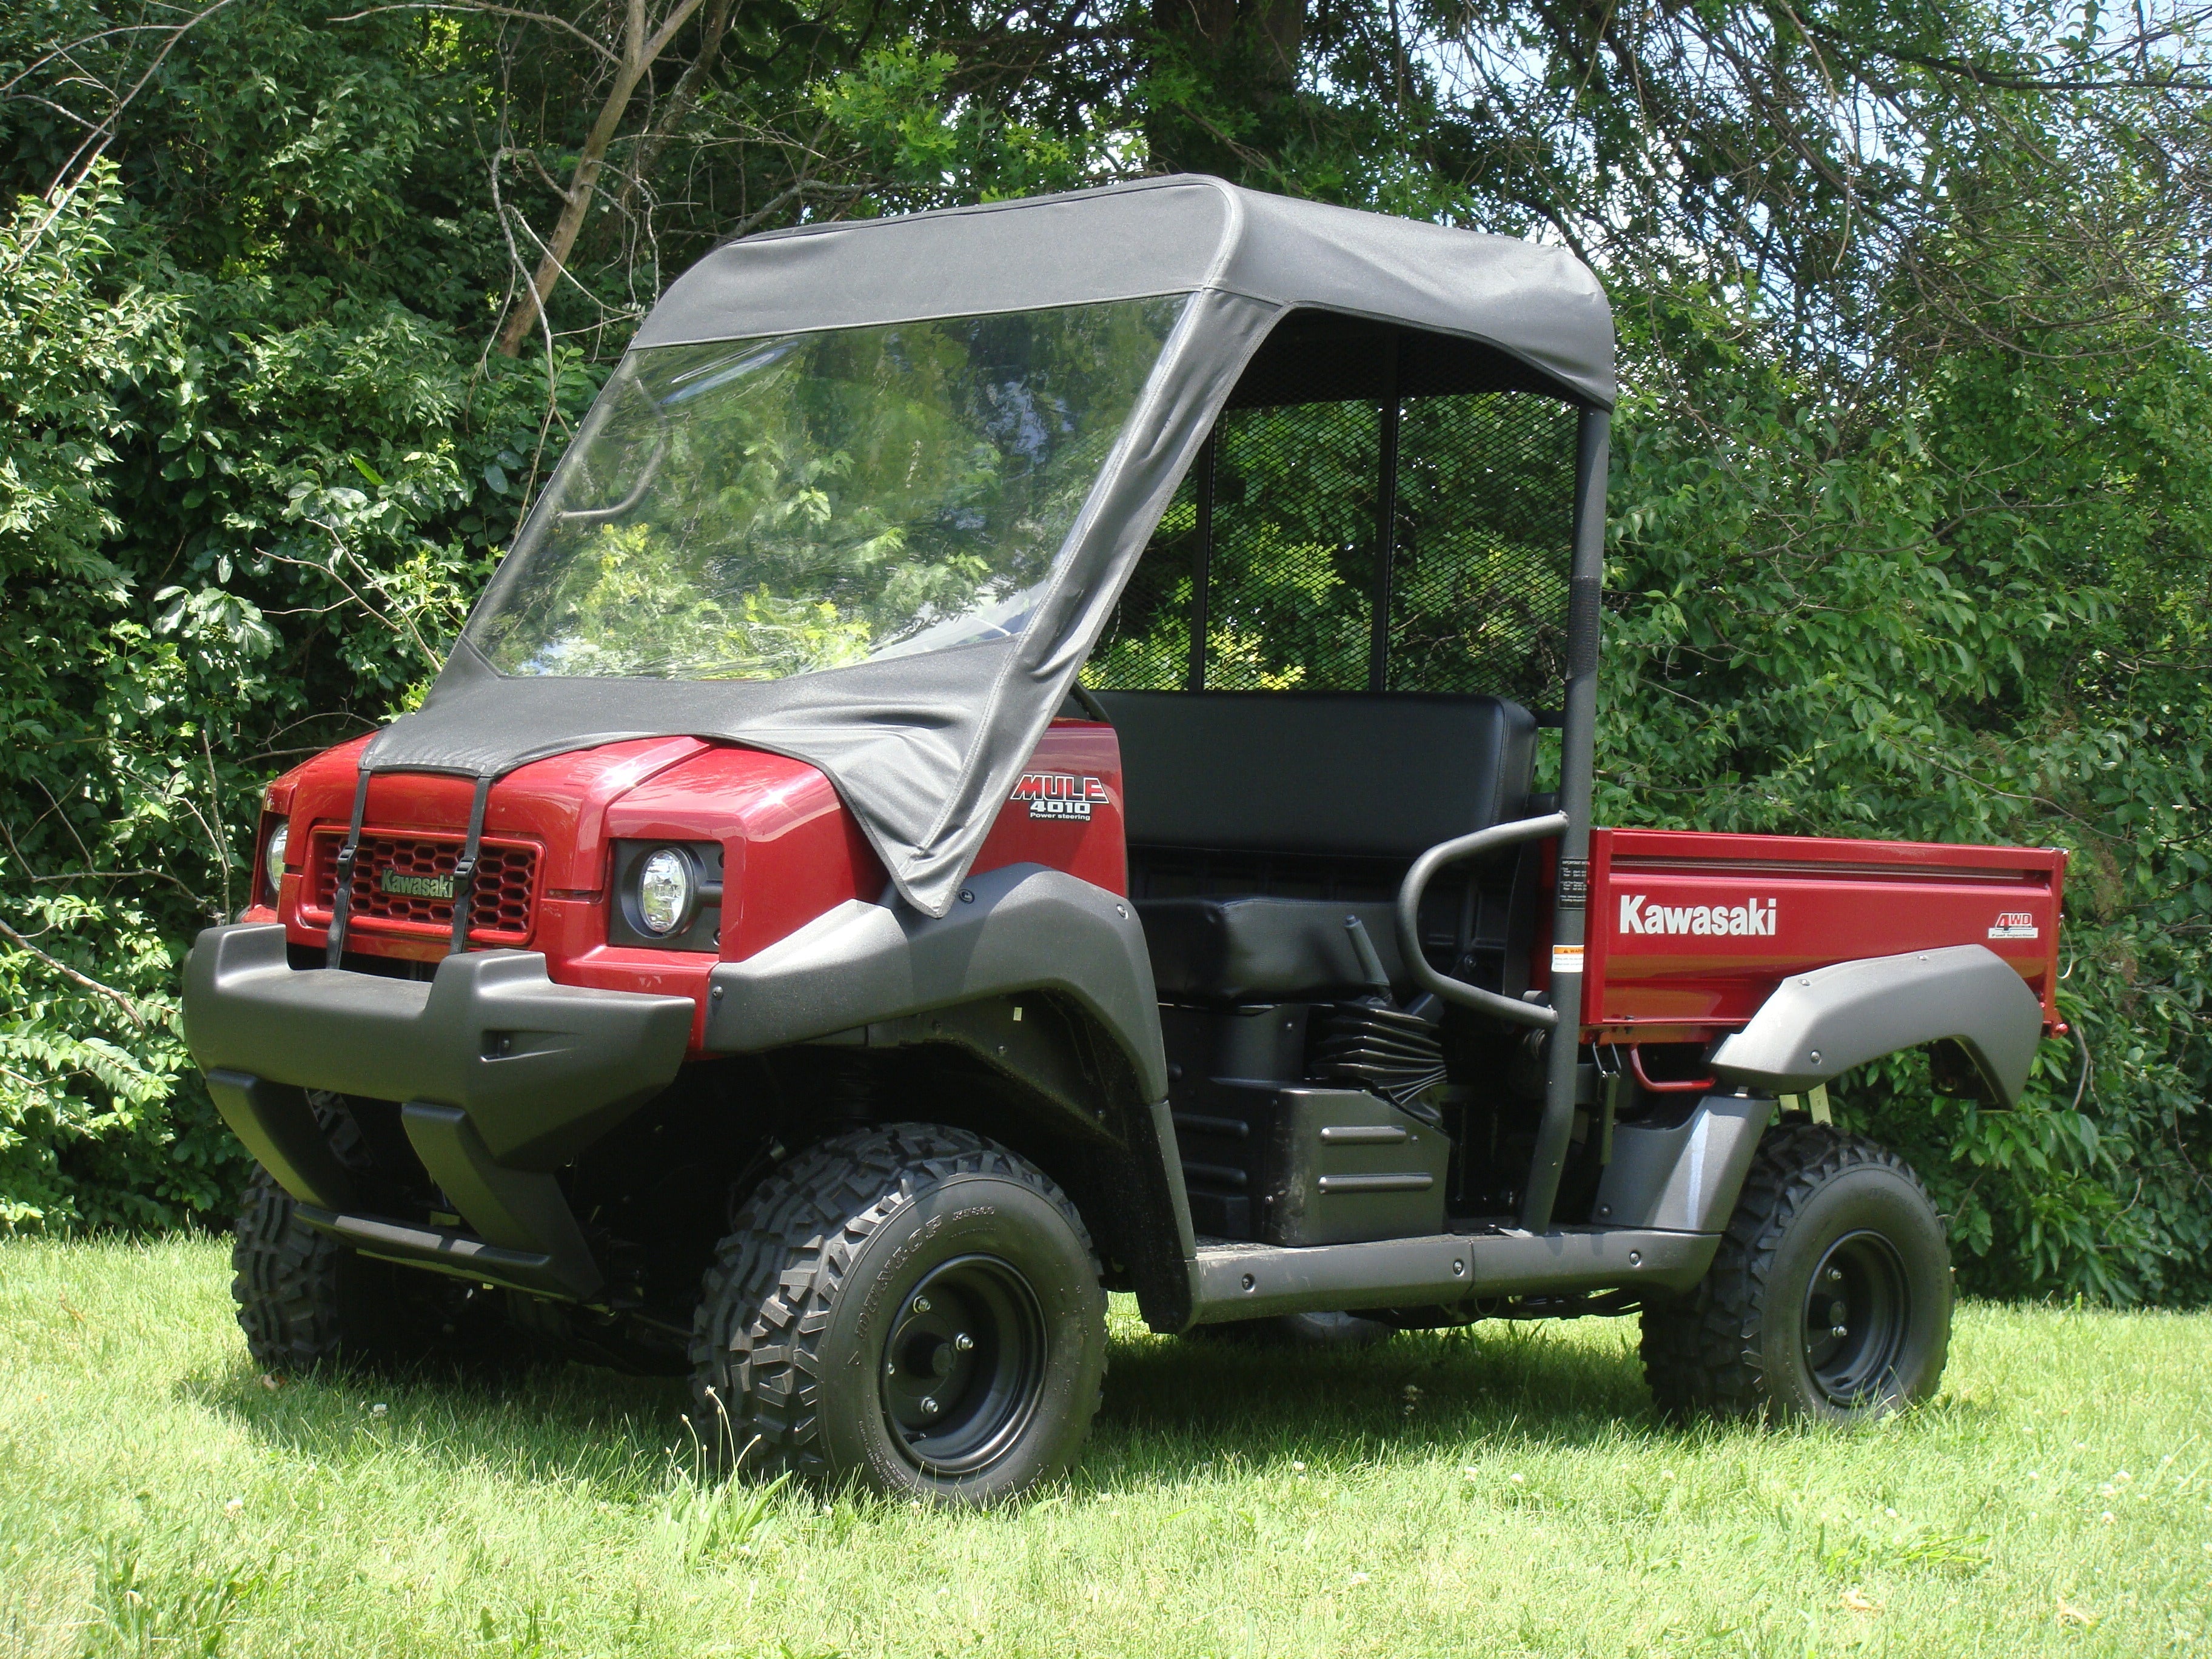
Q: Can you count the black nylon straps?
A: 2